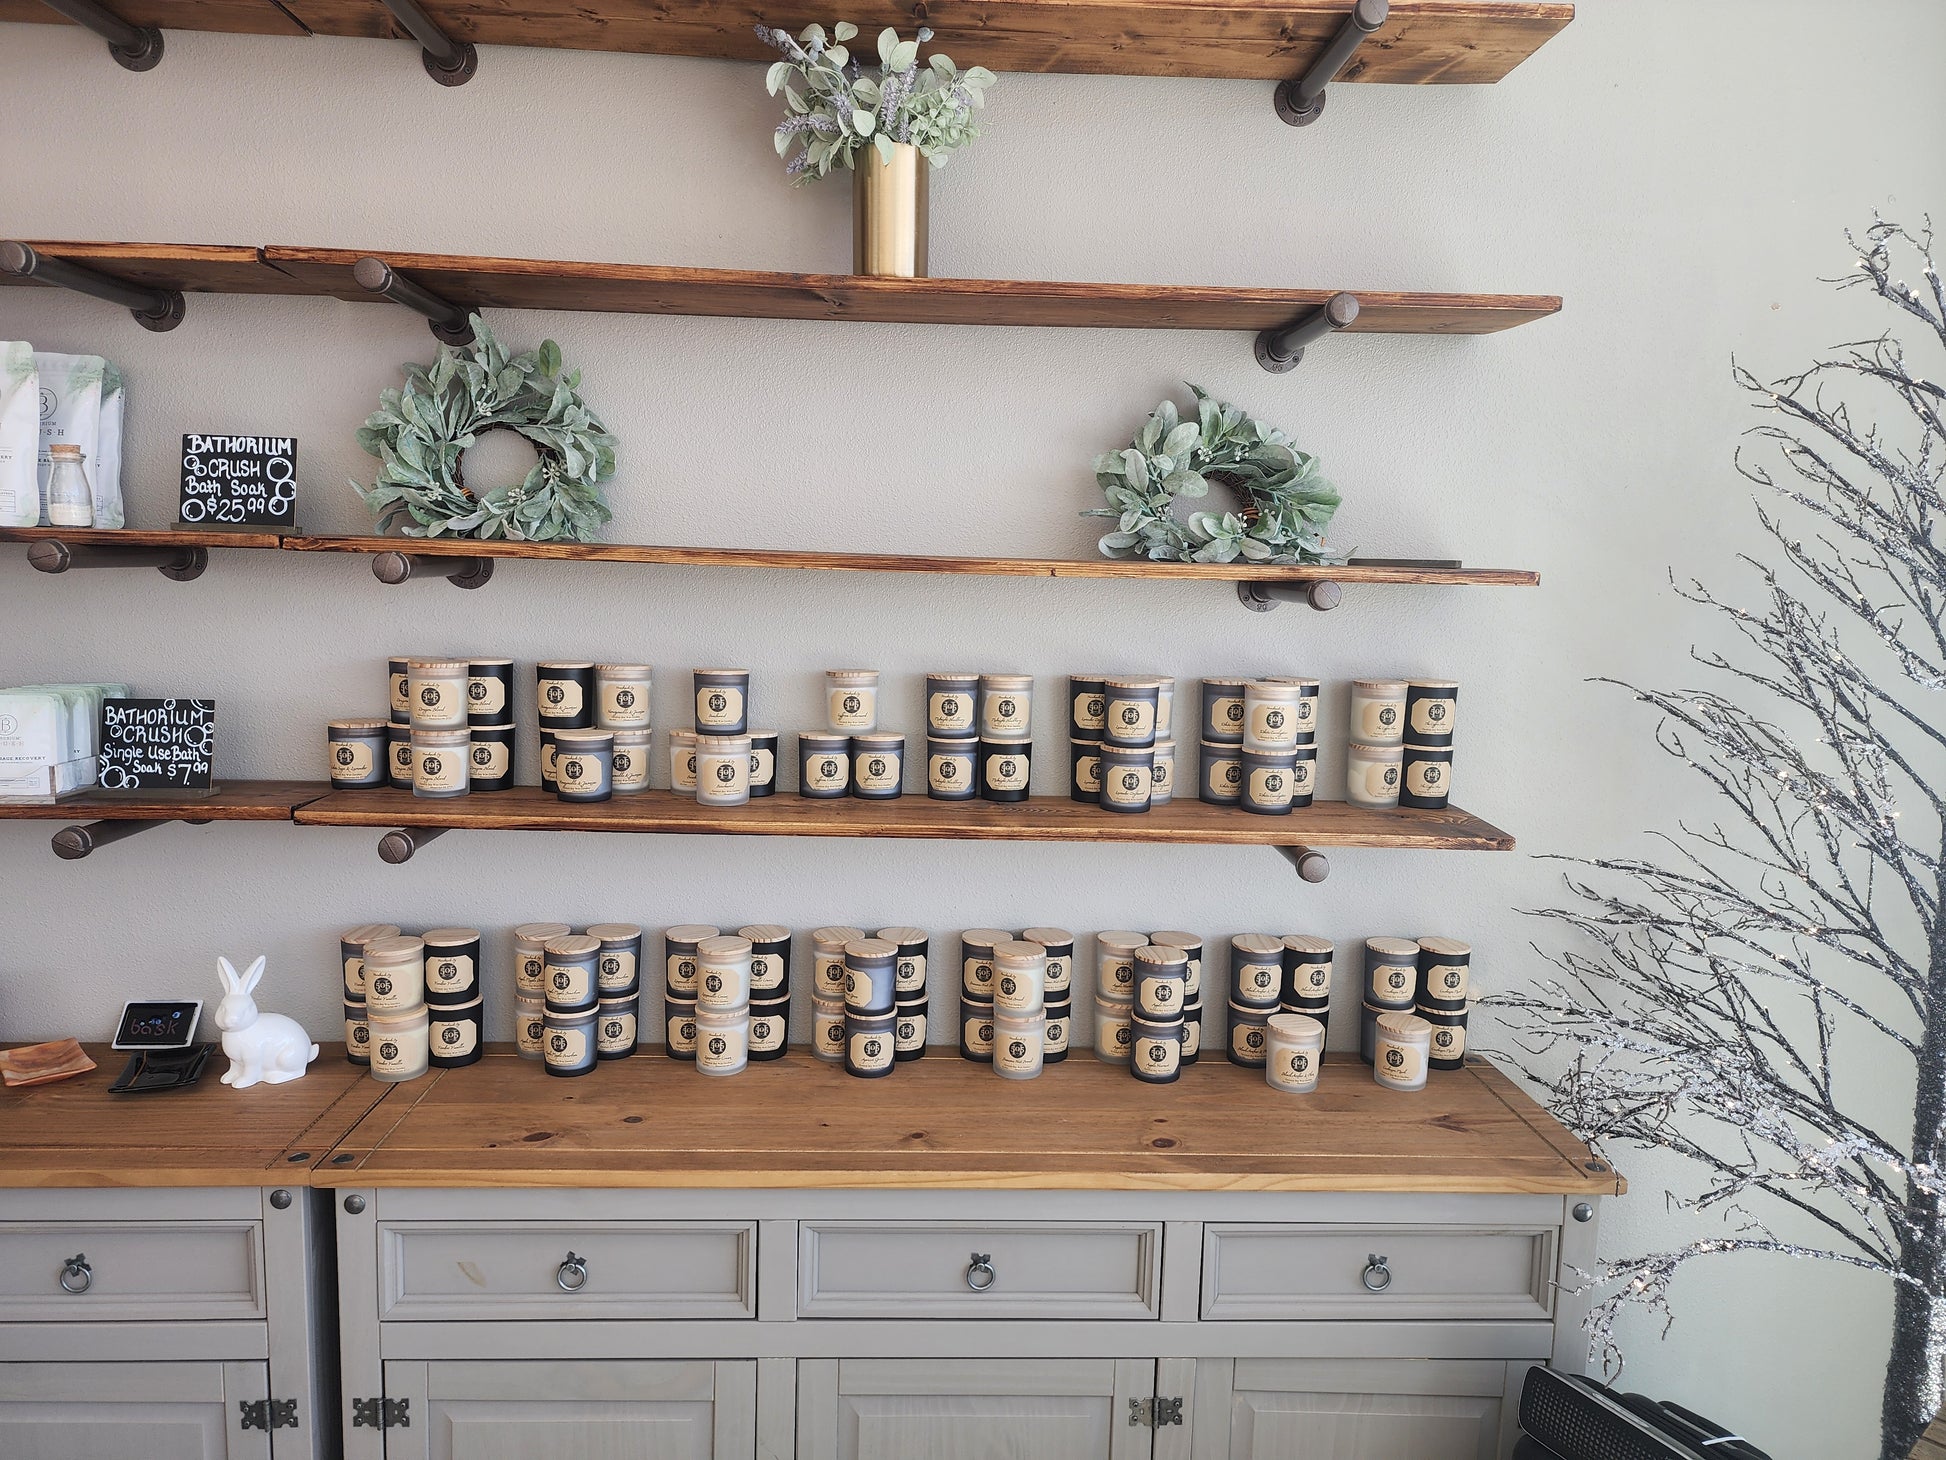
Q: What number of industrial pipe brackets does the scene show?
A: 12